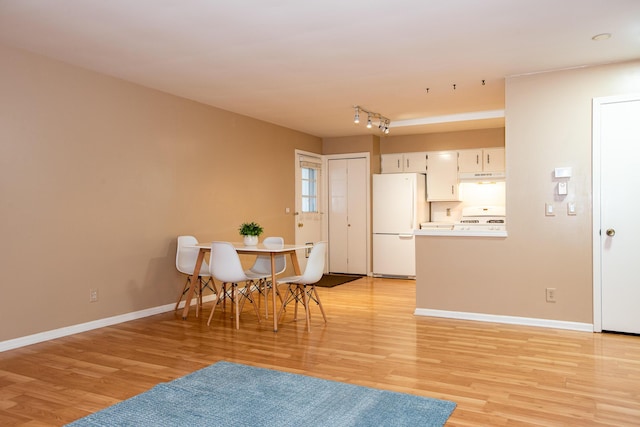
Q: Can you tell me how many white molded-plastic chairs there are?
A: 4